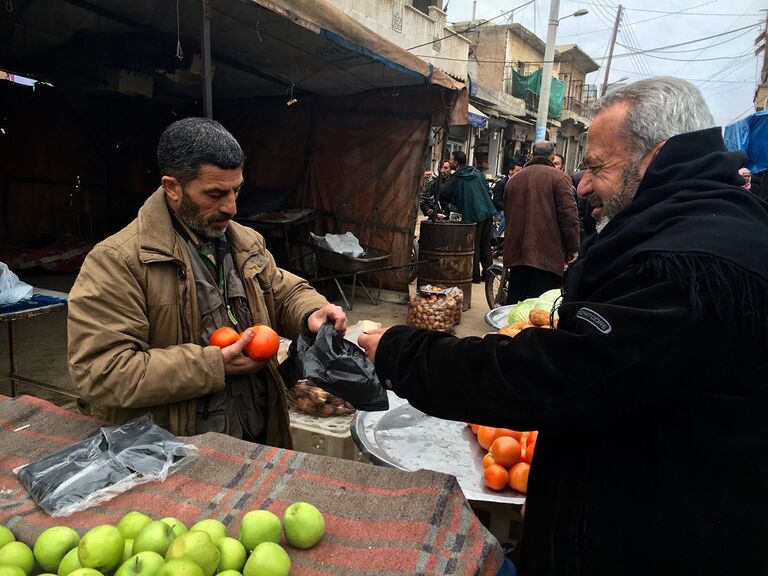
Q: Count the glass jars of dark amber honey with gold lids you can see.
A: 0